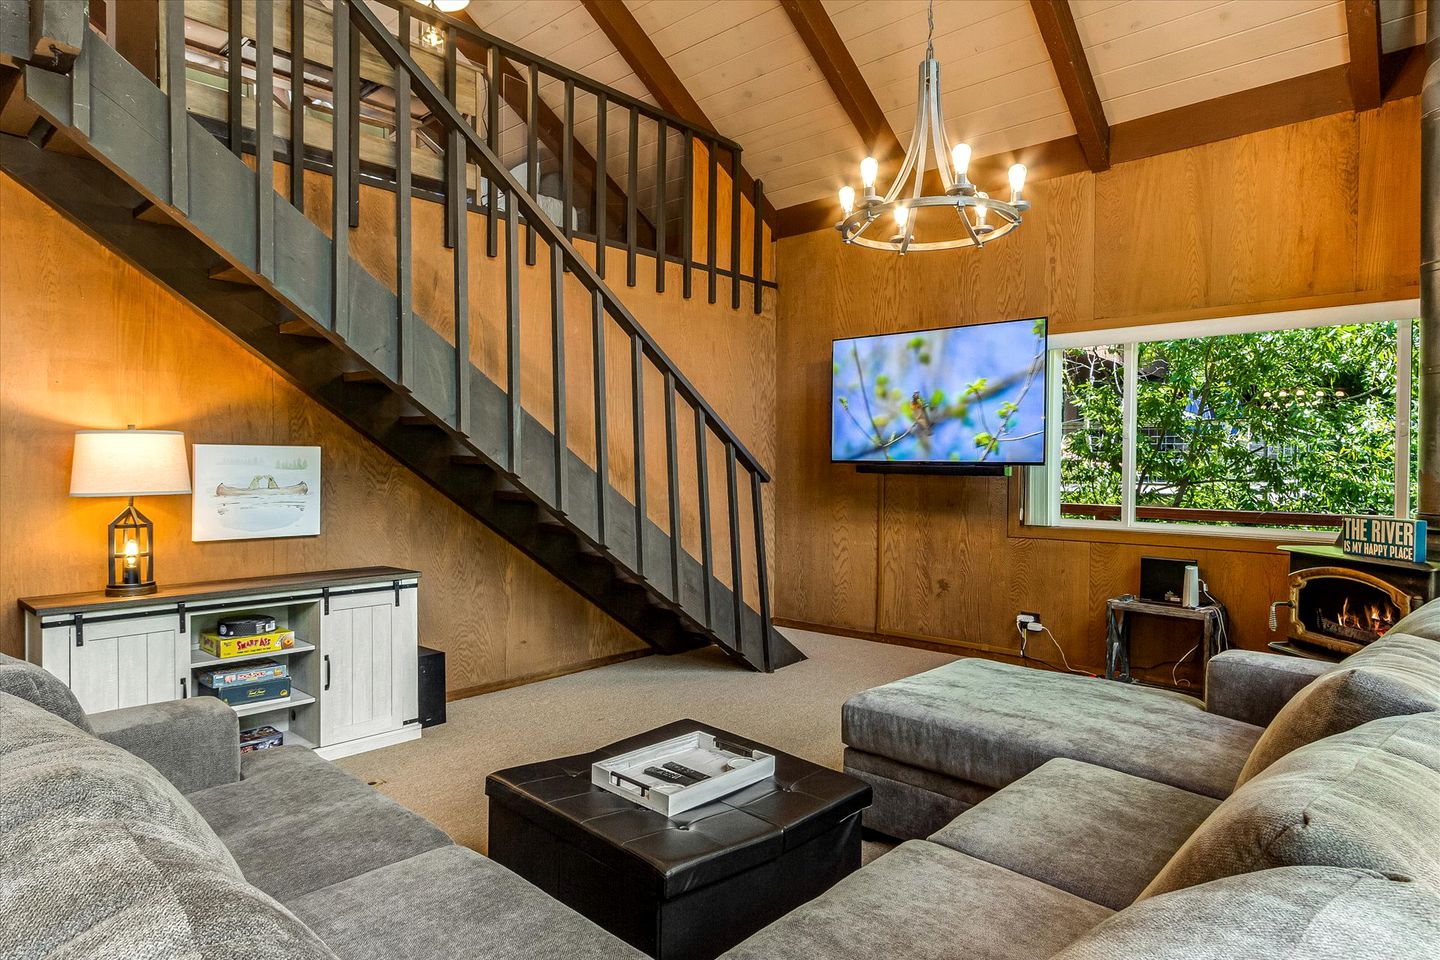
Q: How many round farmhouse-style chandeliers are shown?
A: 1